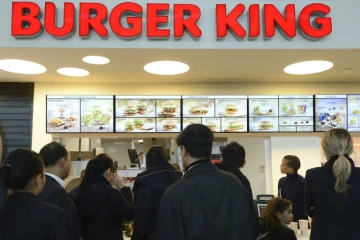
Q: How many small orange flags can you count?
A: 0